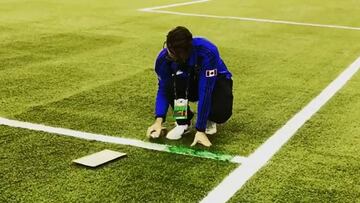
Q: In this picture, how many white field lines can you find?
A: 4